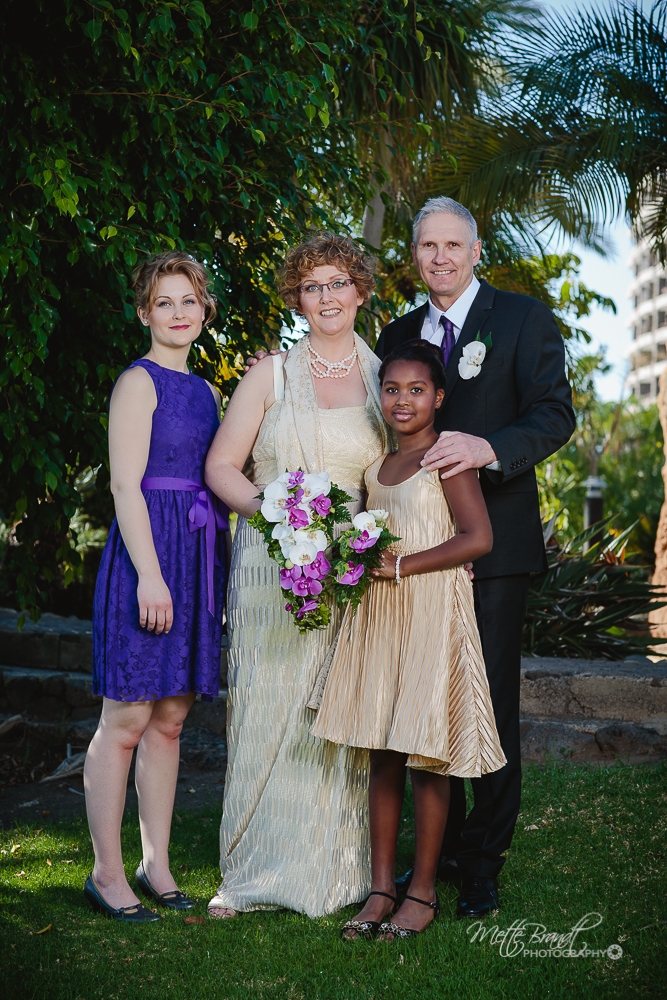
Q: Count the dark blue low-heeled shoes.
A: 2